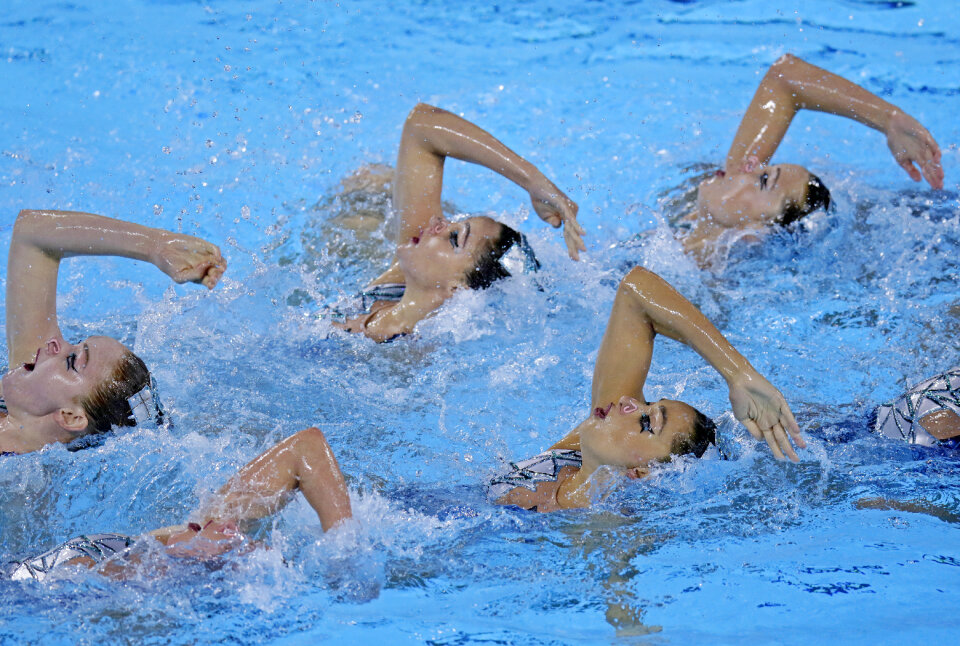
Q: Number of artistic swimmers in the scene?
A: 6